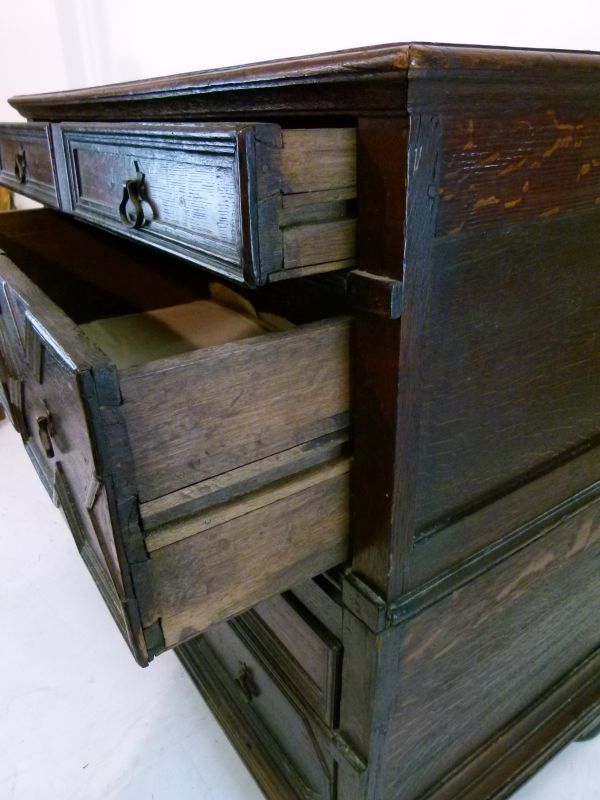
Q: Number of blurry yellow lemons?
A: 0